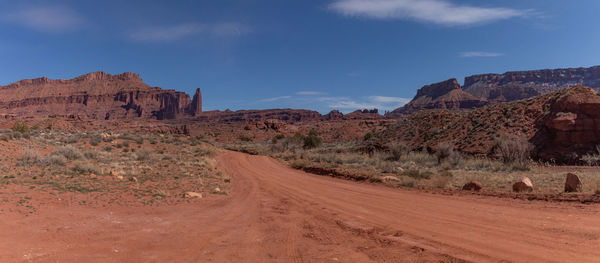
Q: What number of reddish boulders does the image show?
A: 3